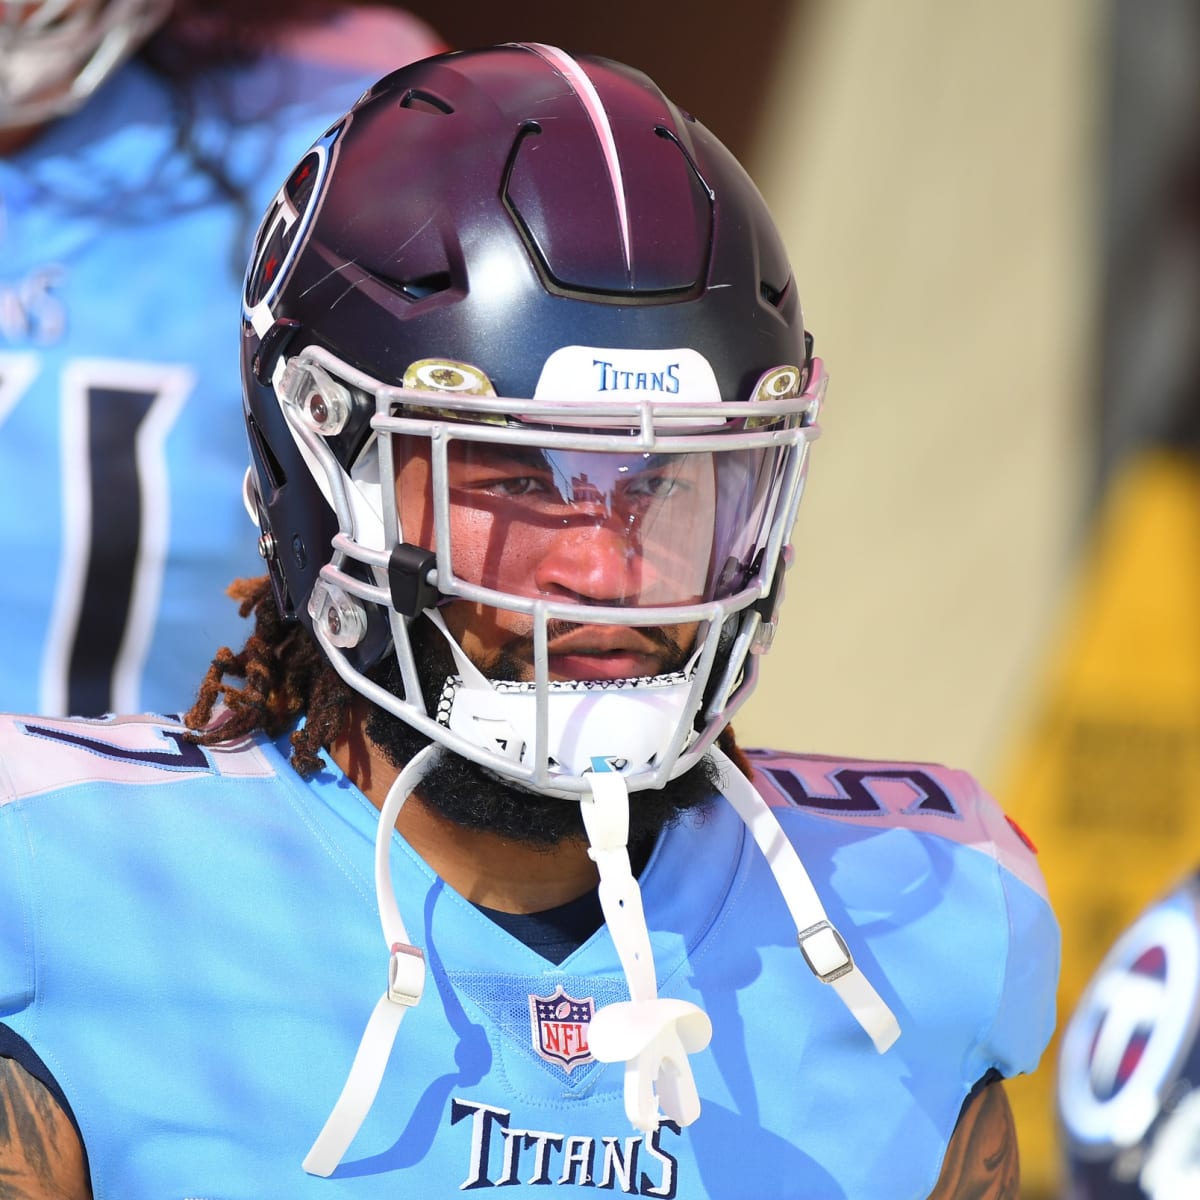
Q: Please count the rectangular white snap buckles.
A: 2